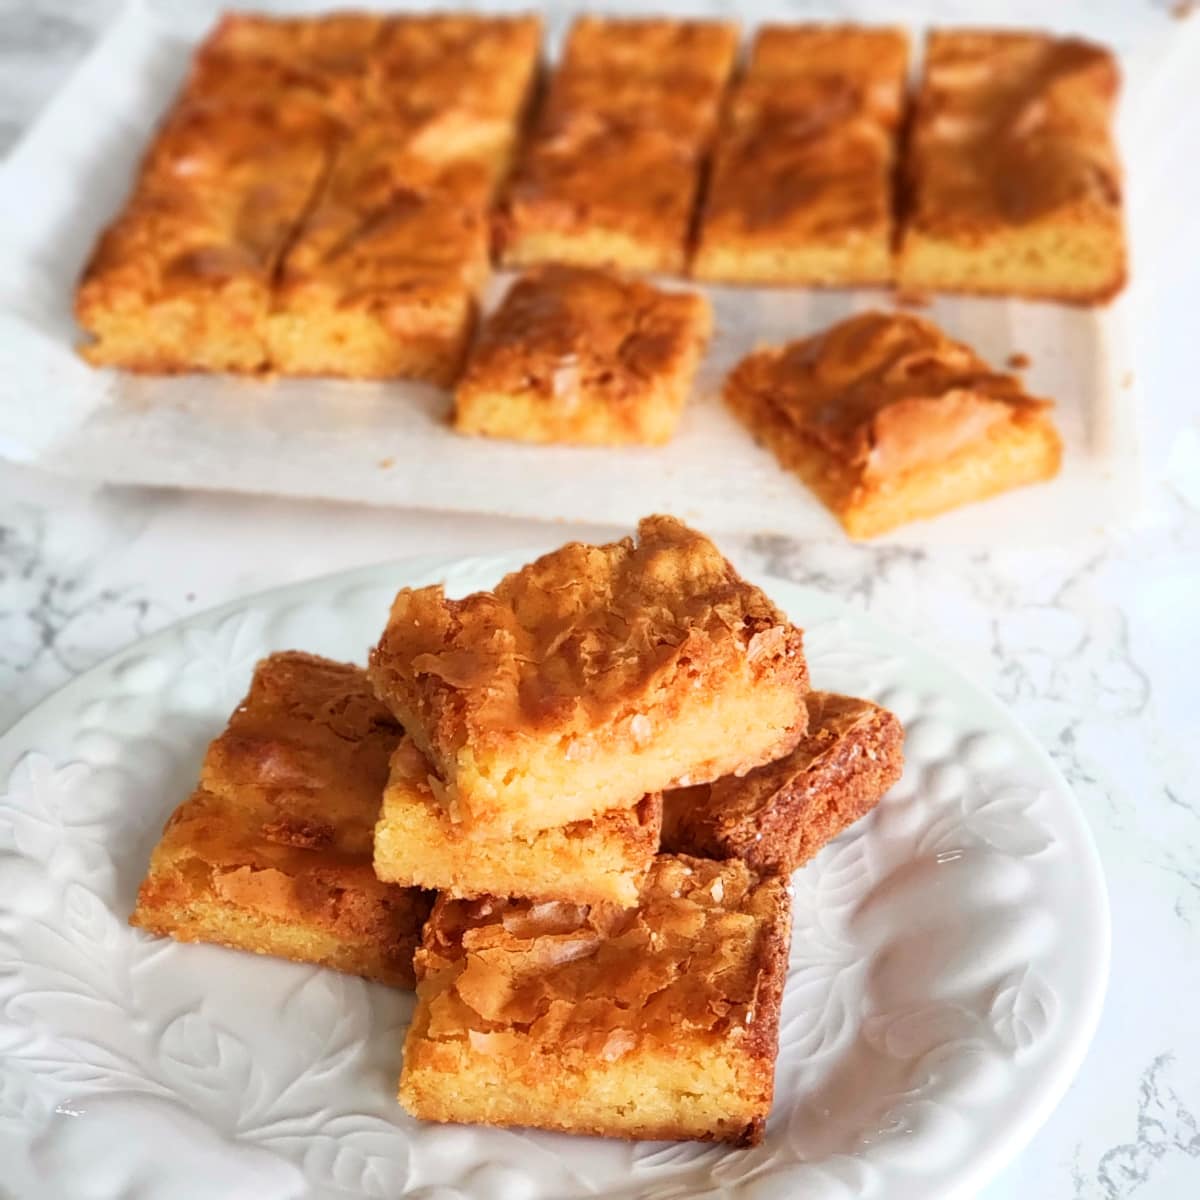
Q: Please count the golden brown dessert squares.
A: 12